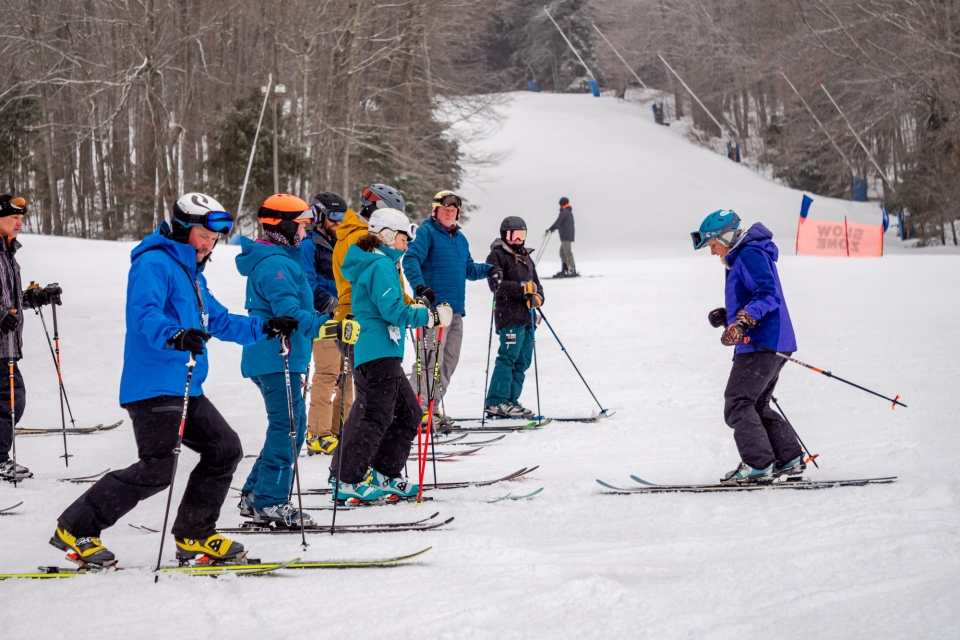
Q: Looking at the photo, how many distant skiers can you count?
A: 1